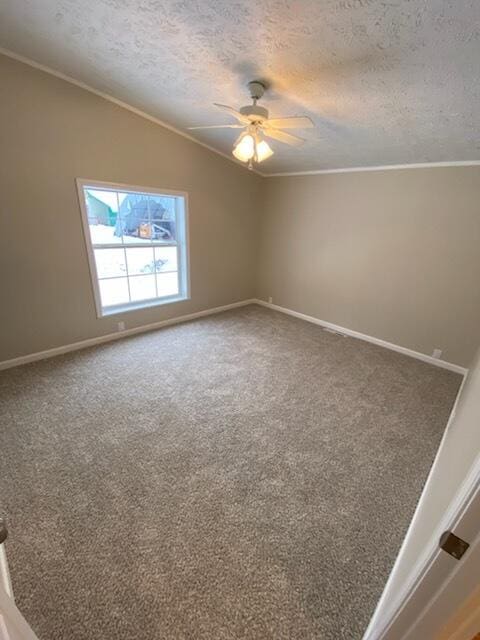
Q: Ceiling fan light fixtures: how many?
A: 1